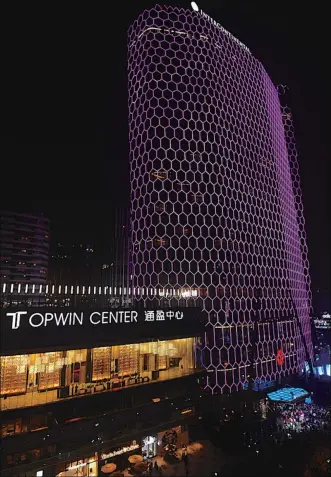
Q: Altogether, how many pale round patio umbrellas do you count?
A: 2